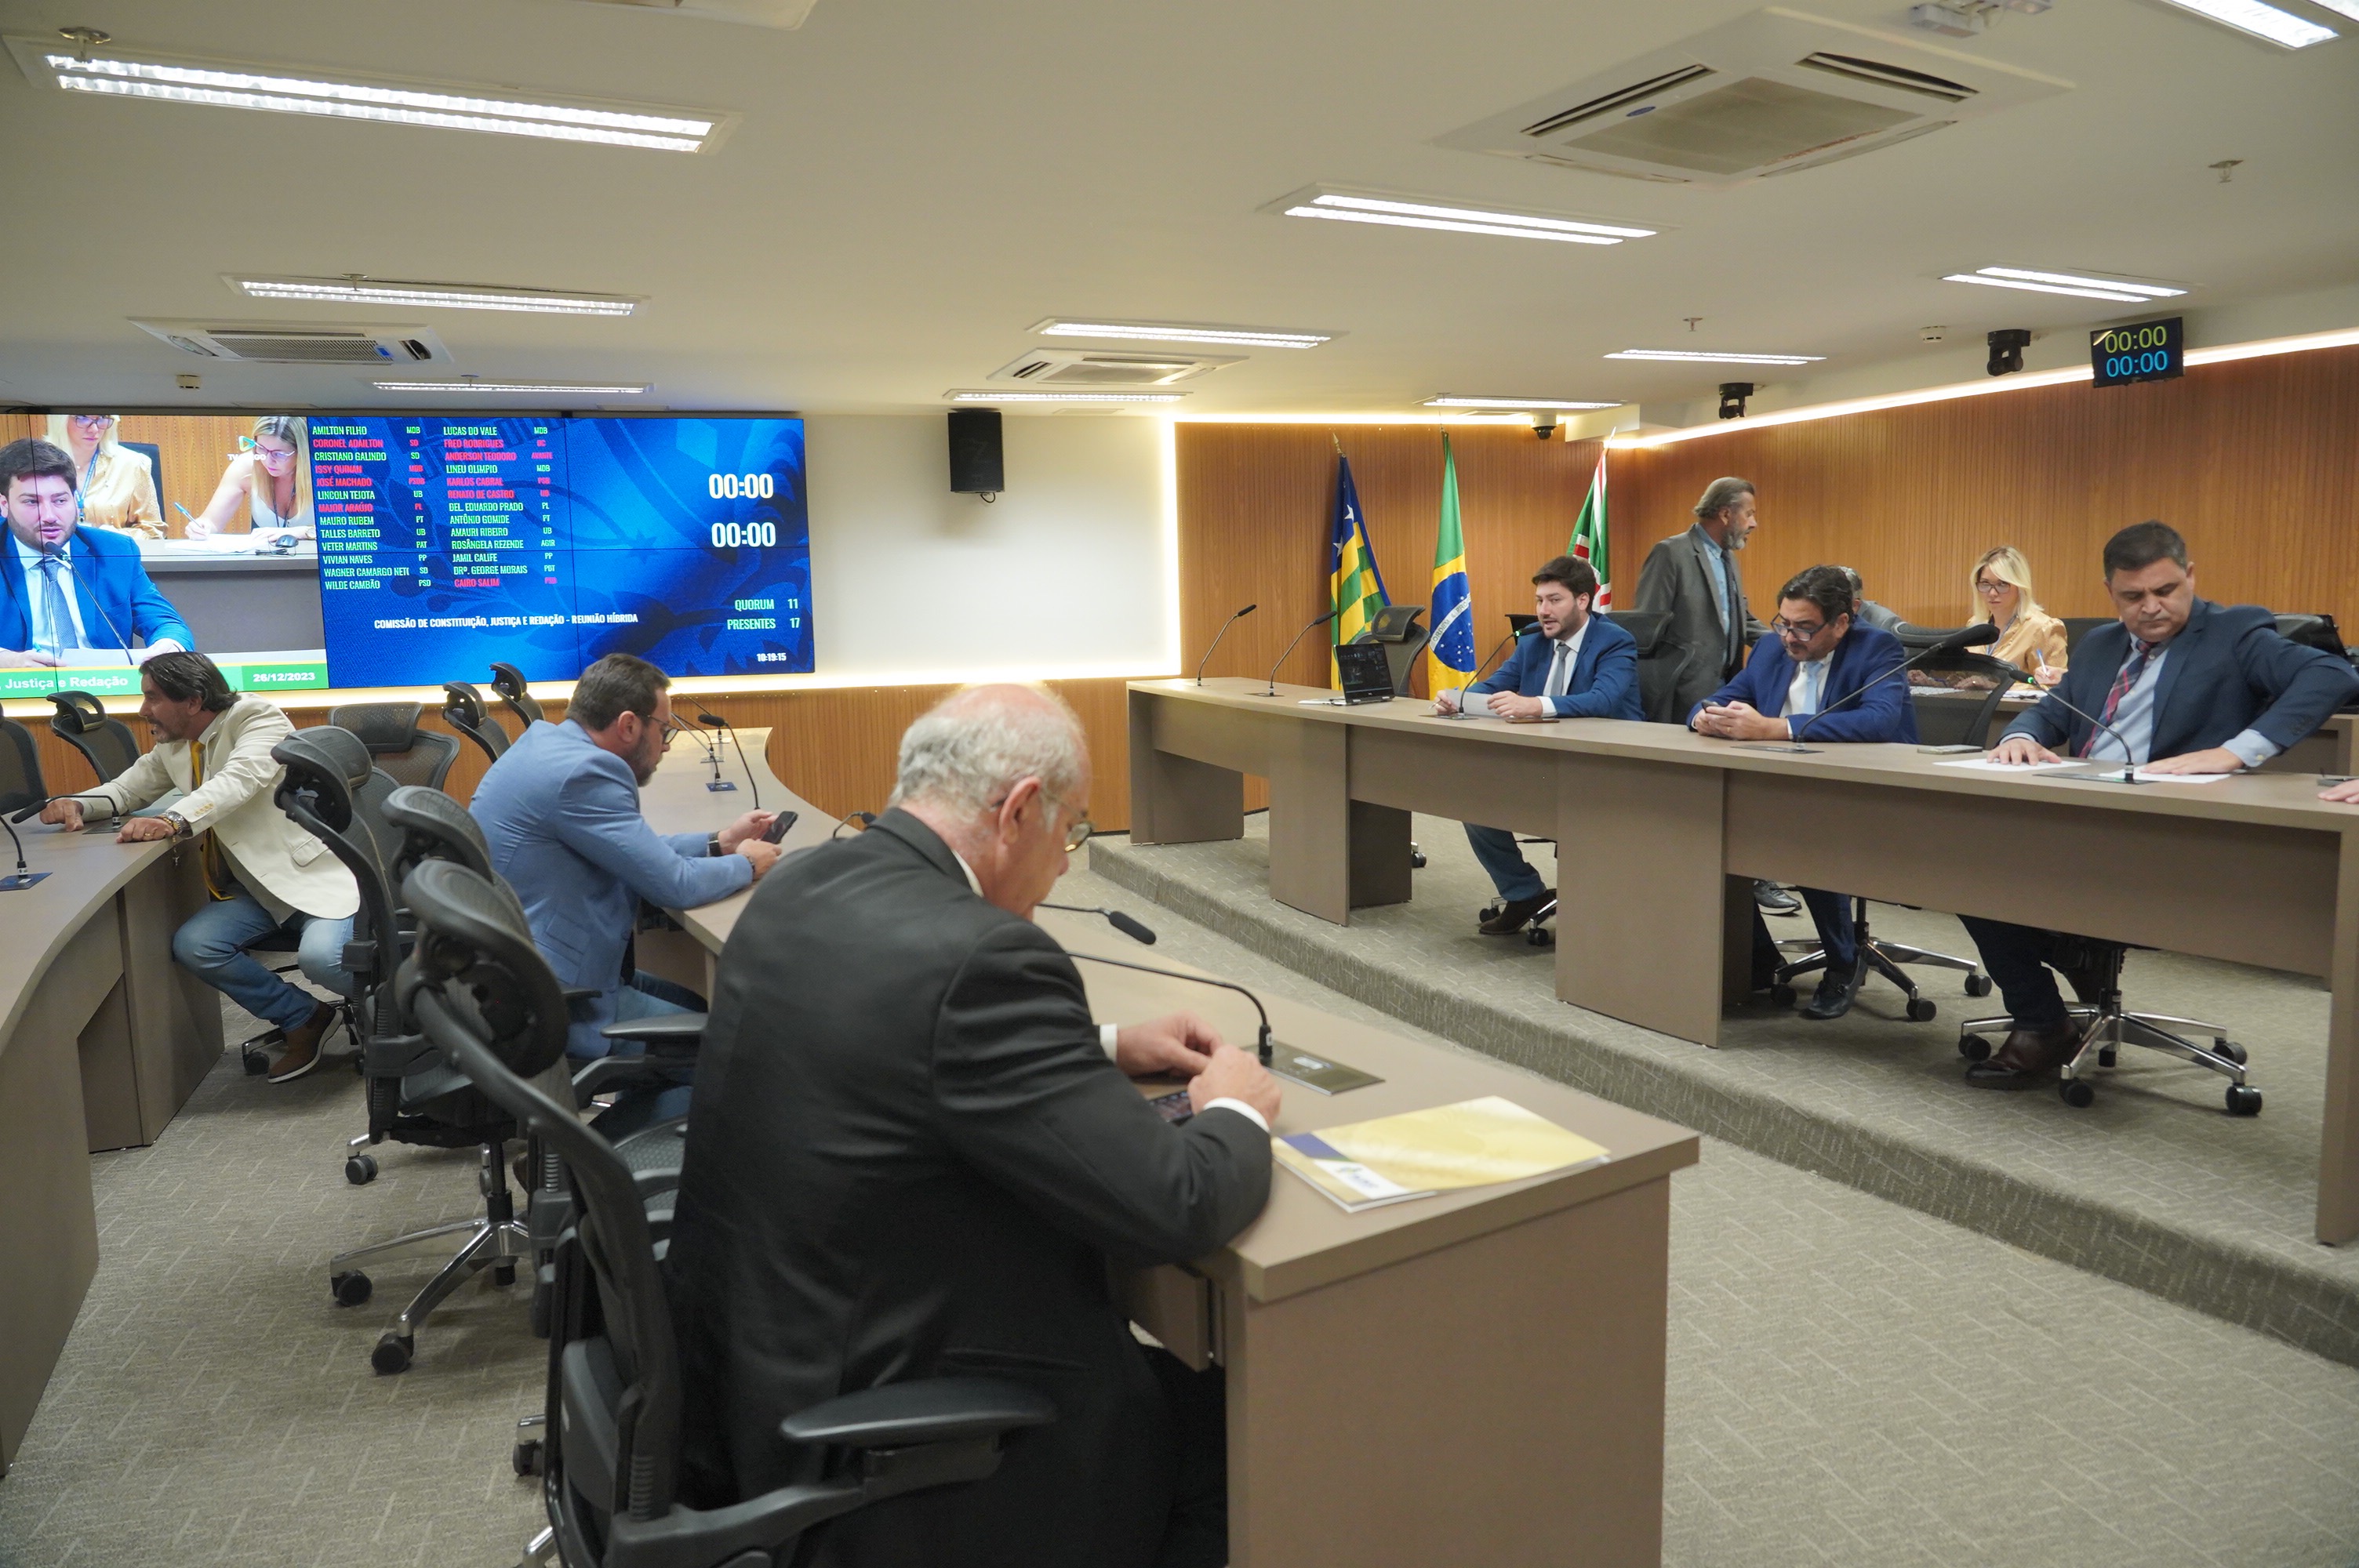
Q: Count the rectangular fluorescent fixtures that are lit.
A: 10